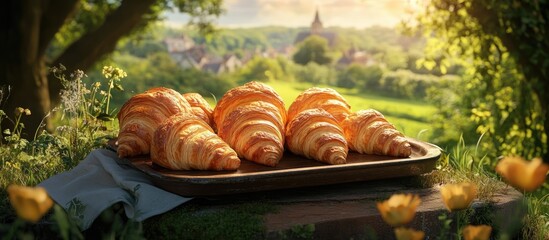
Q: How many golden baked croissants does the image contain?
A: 7